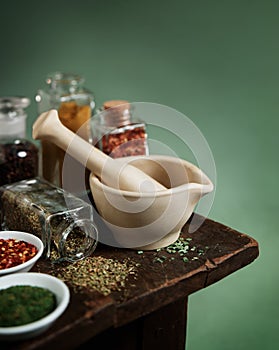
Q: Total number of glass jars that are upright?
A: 3